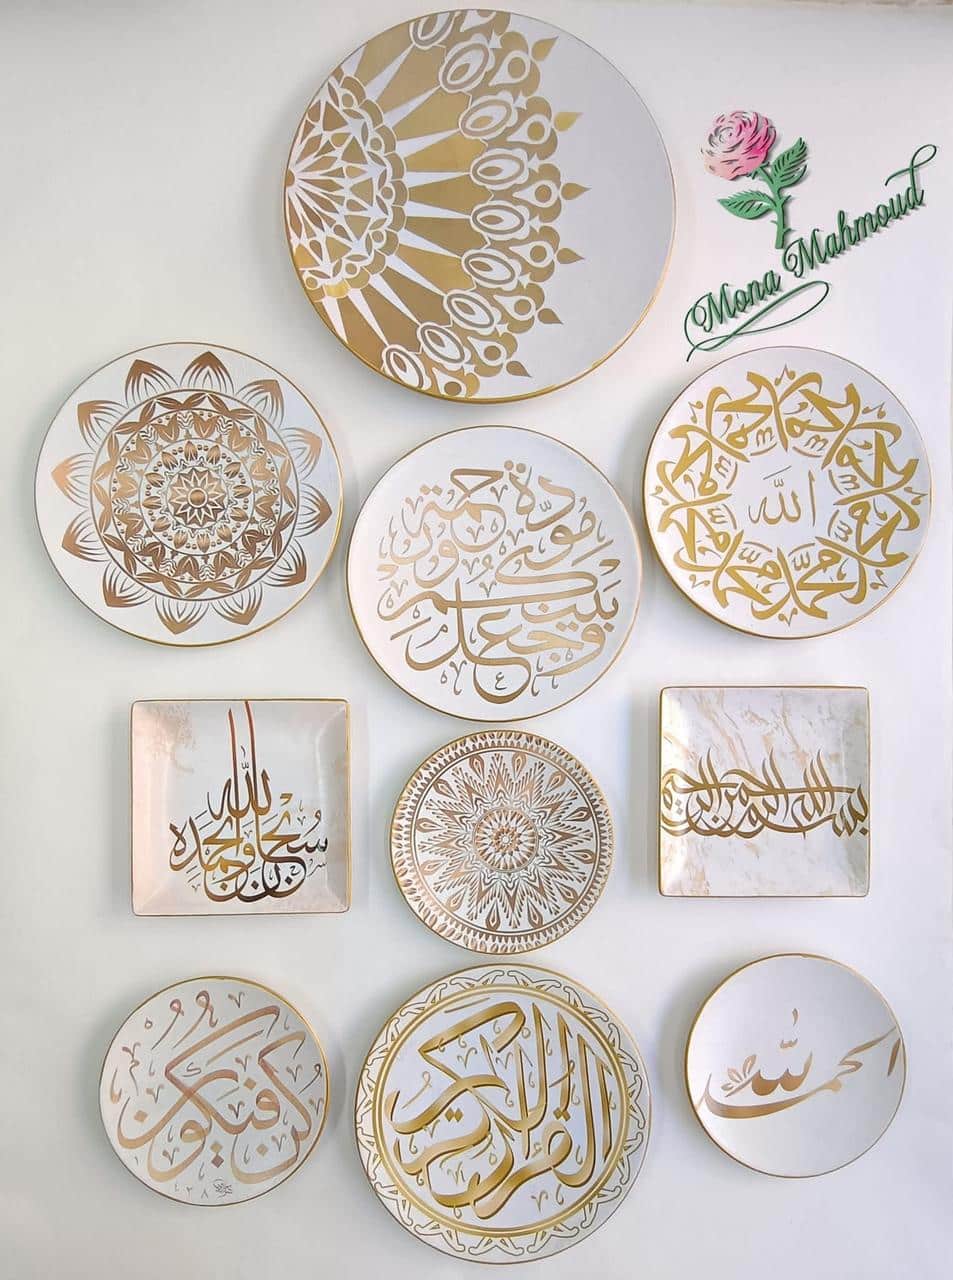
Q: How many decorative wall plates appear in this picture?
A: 10